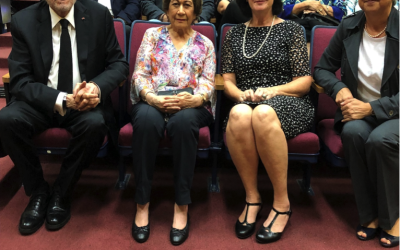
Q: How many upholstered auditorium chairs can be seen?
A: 4